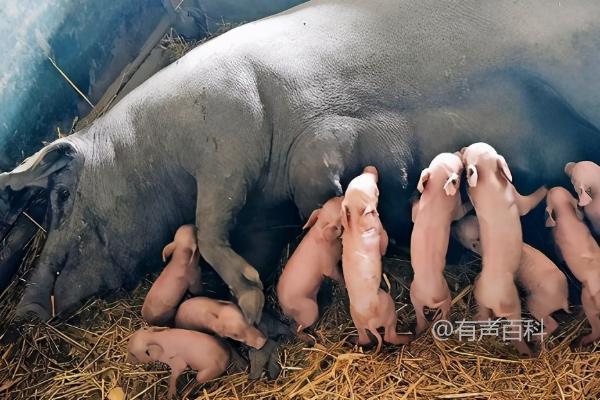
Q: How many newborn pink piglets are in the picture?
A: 10